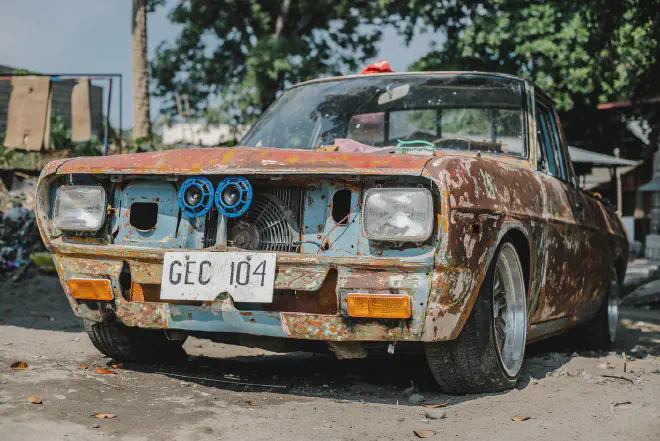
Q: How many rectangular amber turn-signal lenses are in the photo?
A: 2